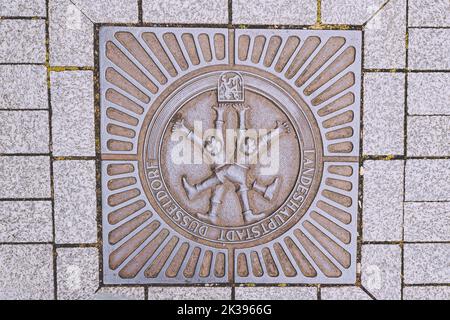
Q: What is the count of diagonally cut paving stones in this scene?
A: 8